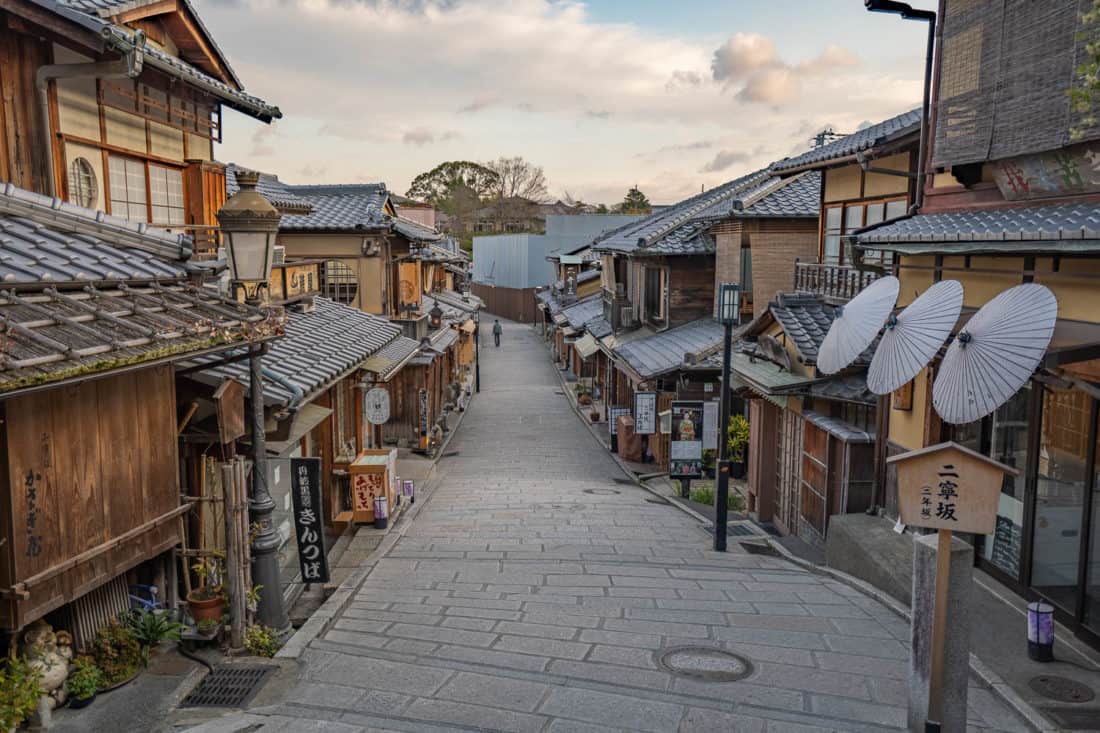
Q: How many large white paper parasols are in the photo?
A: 3